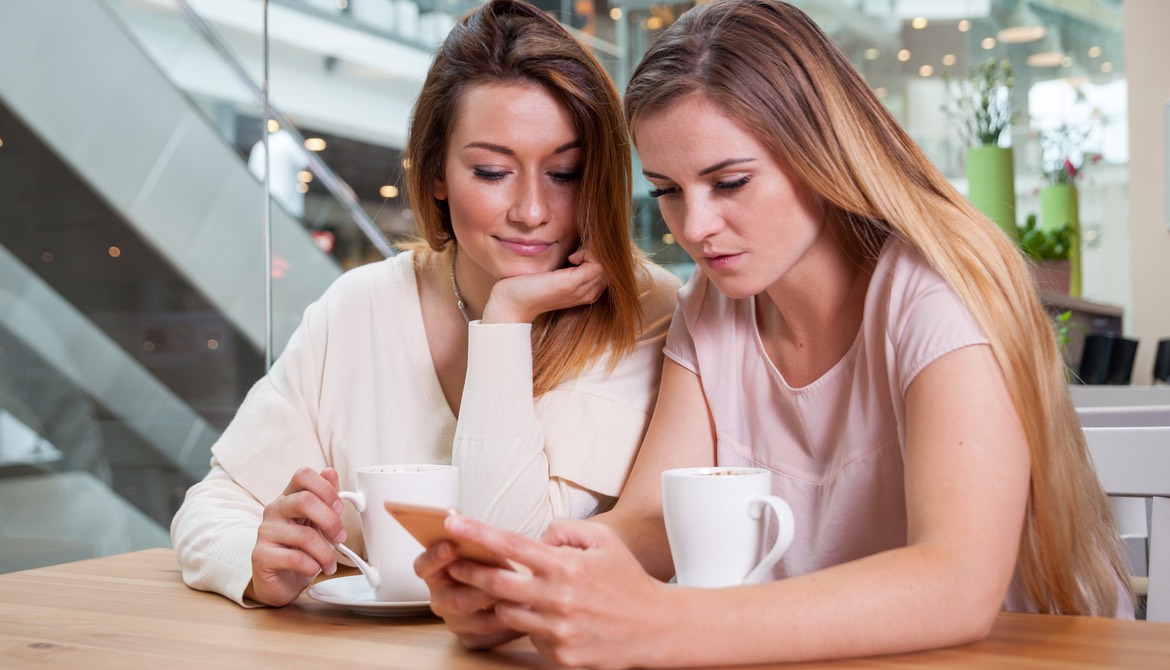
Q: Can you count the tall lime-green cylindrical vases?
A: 2